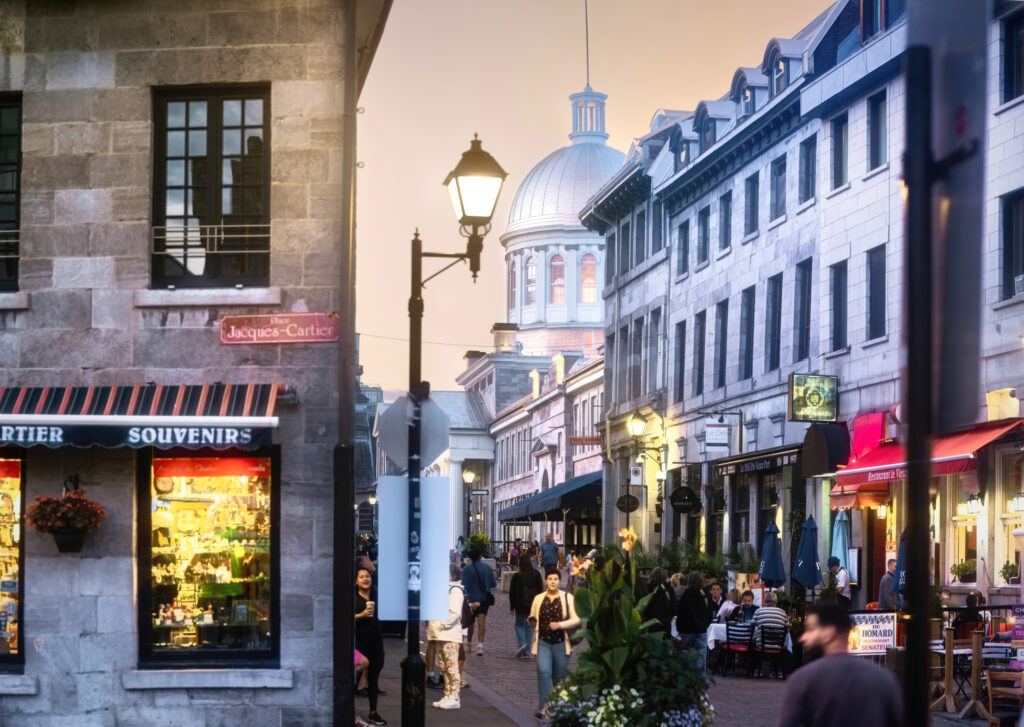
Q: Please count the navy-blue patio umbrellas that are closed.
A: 3